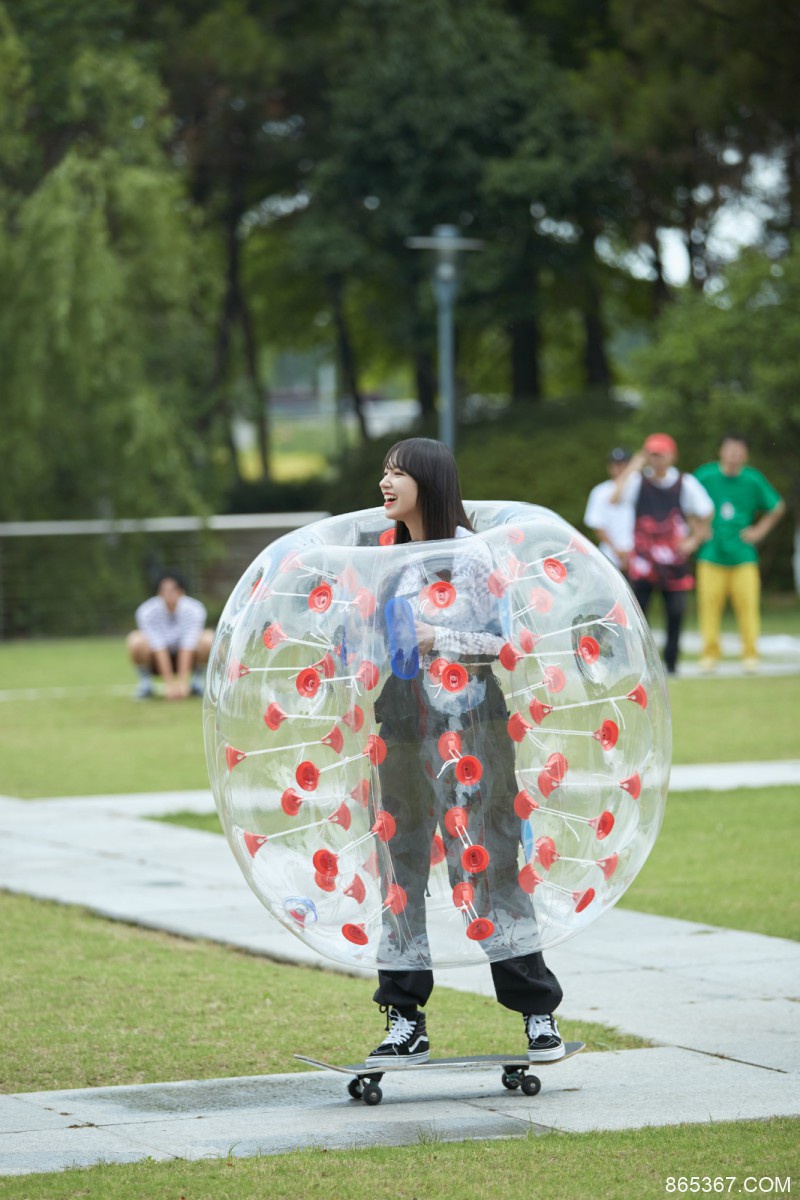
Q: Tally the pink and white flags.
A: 0